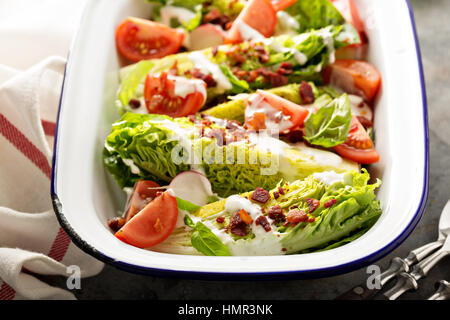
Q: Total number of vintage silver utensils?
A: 3